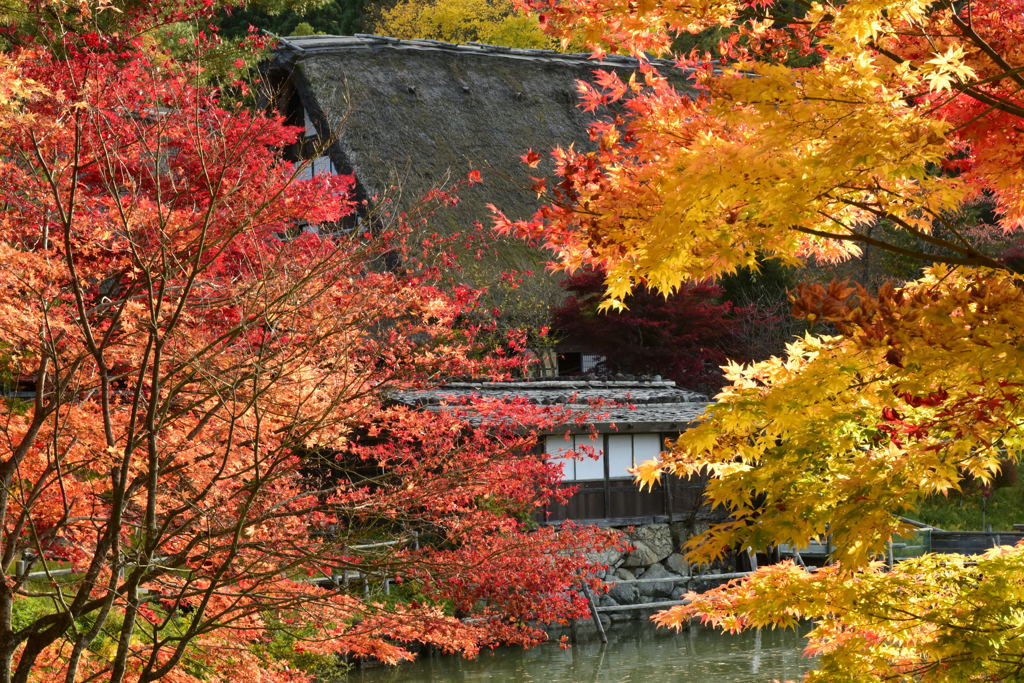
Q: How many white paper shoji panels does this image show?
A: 4